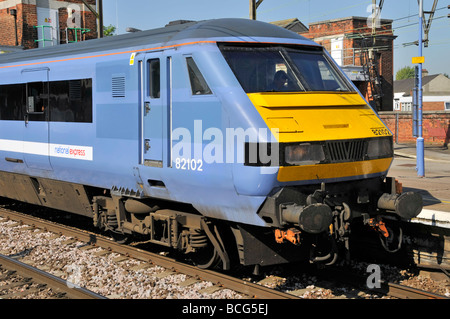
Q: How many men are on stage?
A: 0